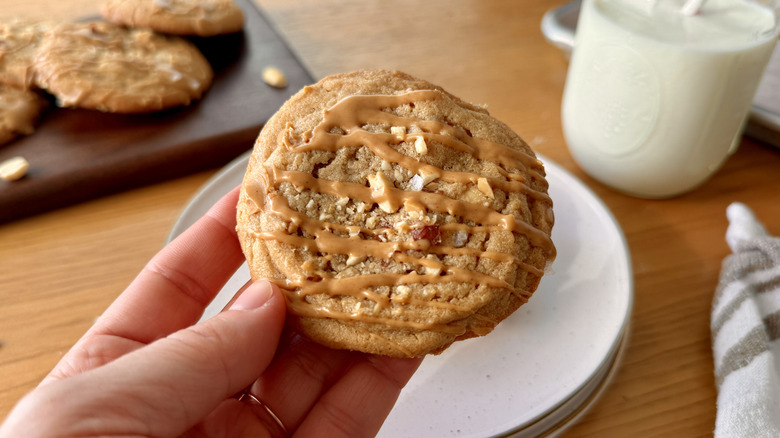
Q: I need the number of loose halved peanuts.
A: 2